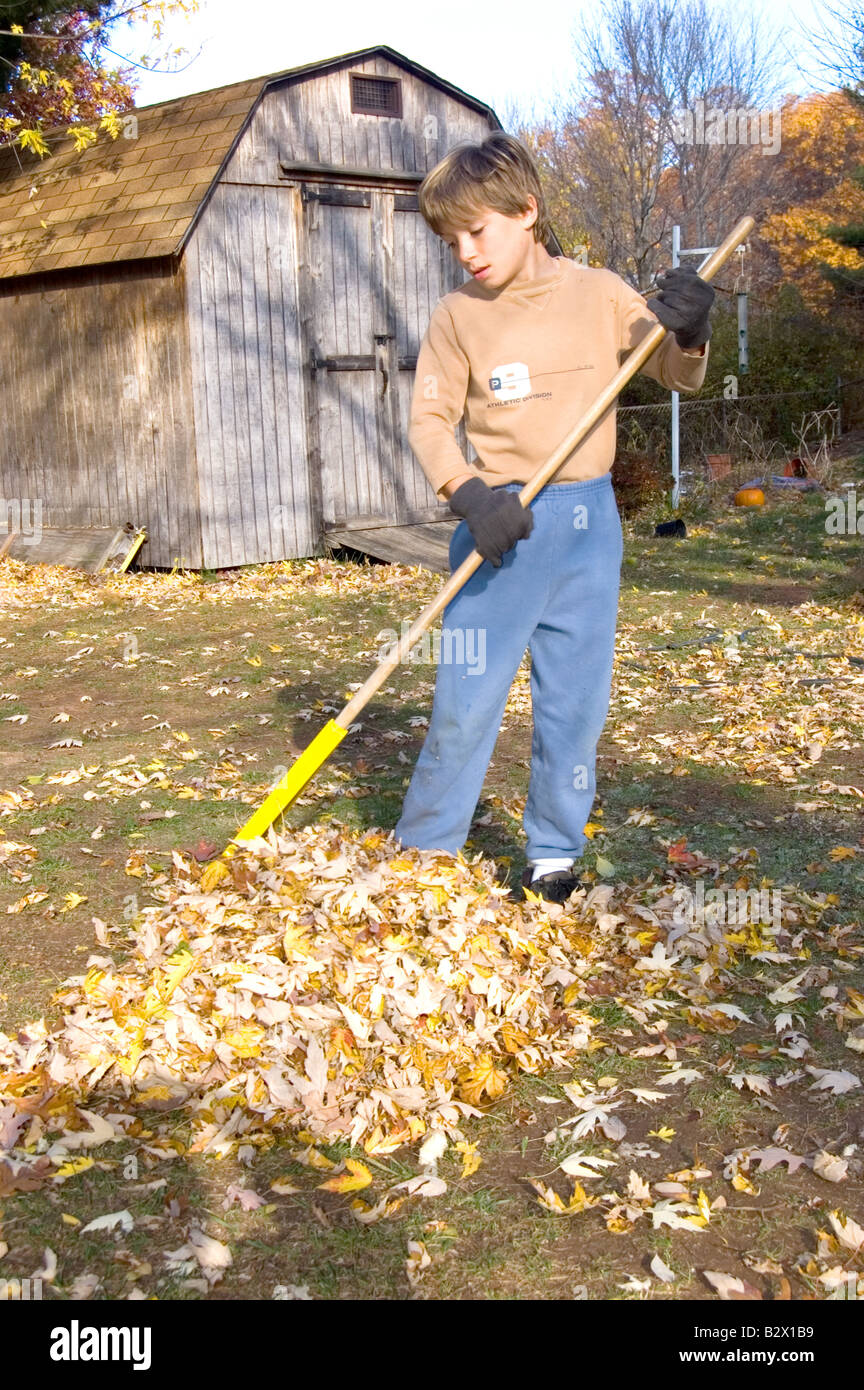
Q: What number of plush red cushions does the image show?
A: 0